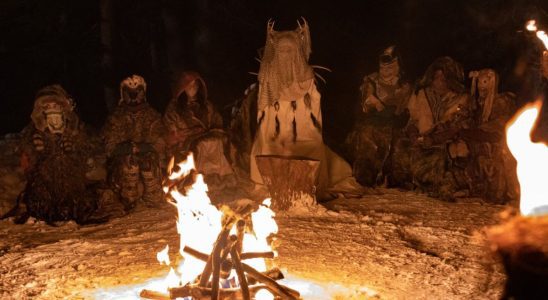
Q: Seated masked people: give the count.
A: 7